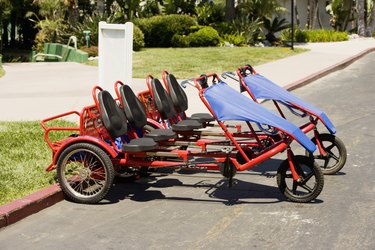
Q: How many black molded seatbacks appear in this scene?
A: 4